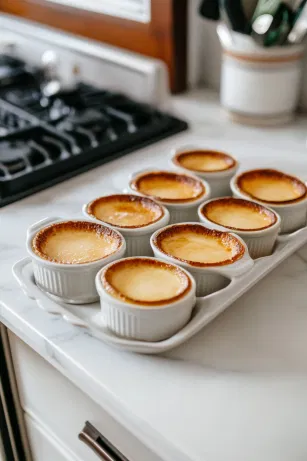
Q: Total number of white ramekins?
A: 8